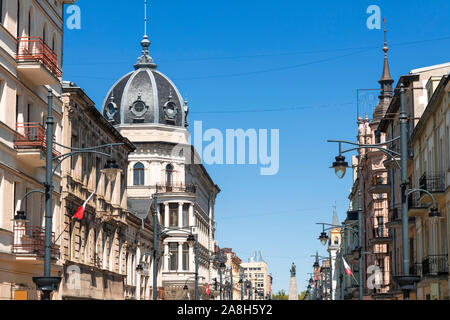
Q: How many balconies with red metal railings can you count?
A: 3